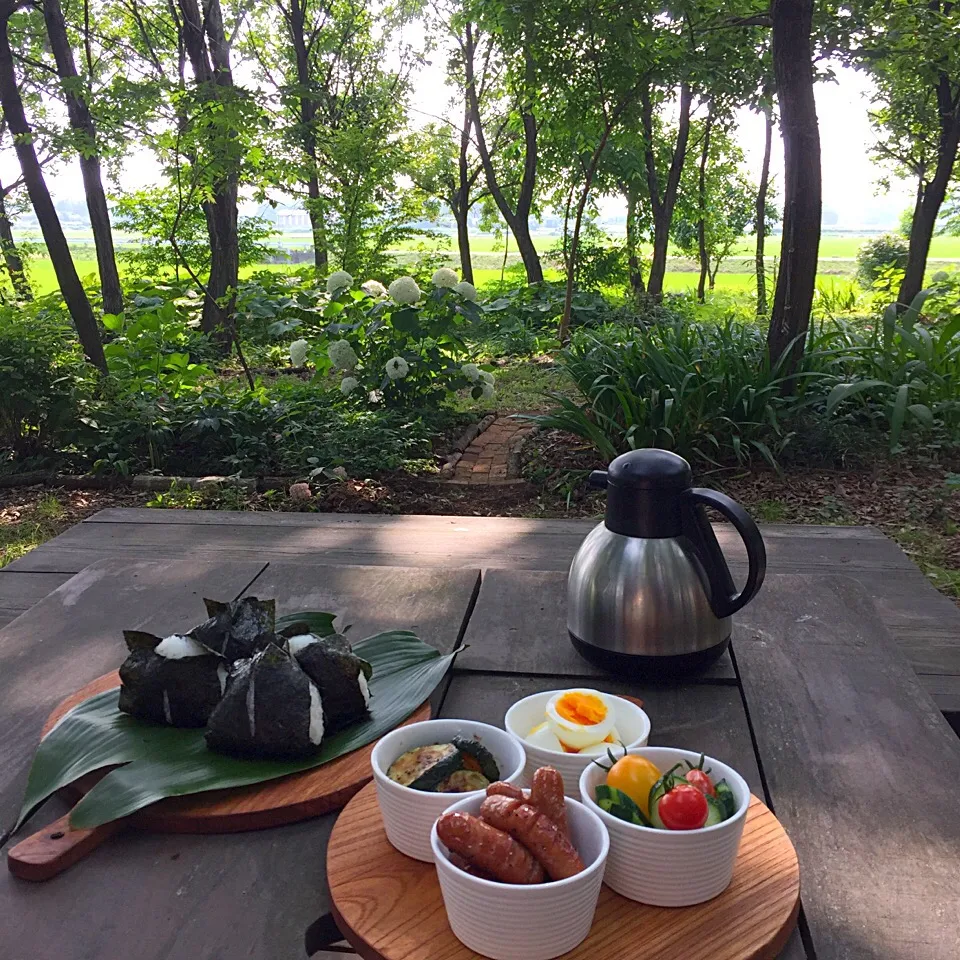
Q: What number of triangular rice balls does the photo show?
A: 4